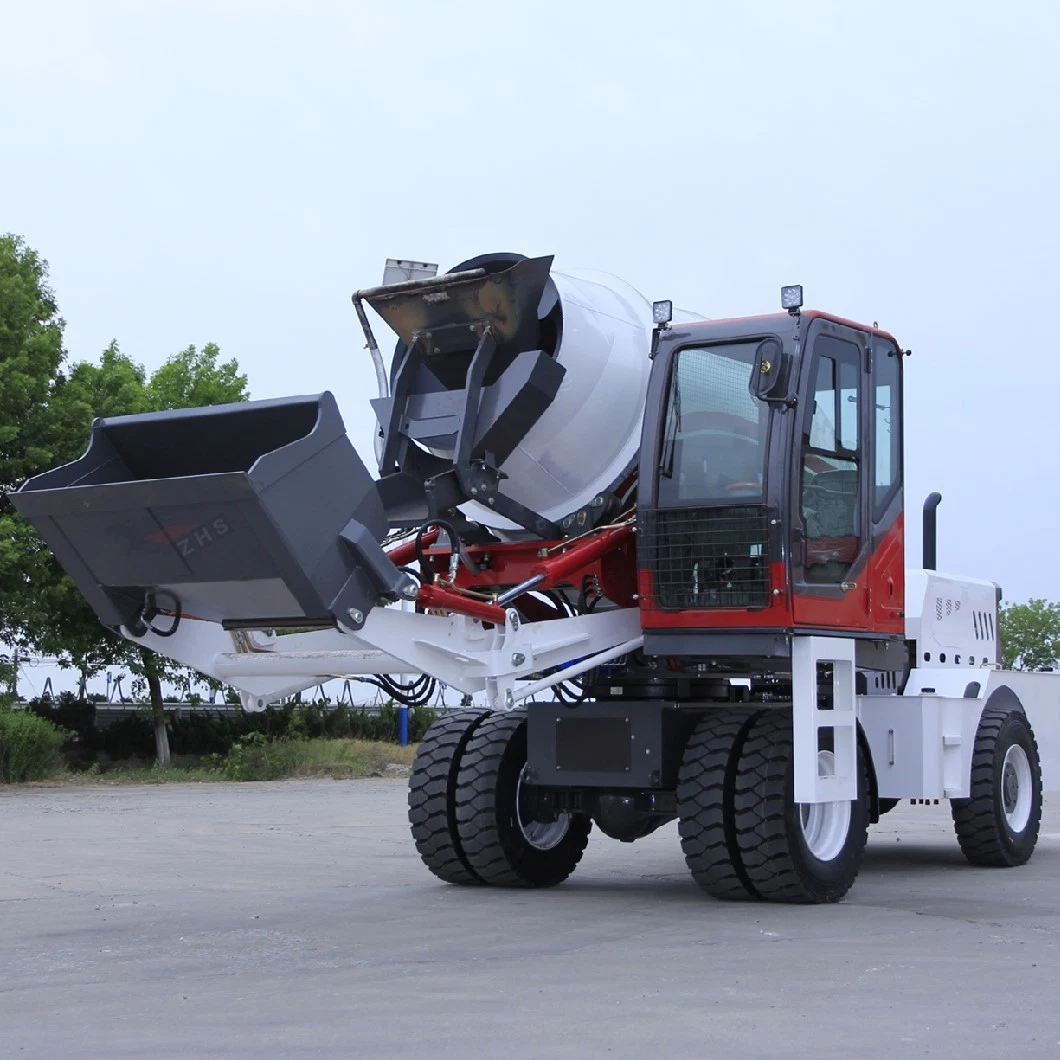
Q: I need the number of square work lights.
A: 2